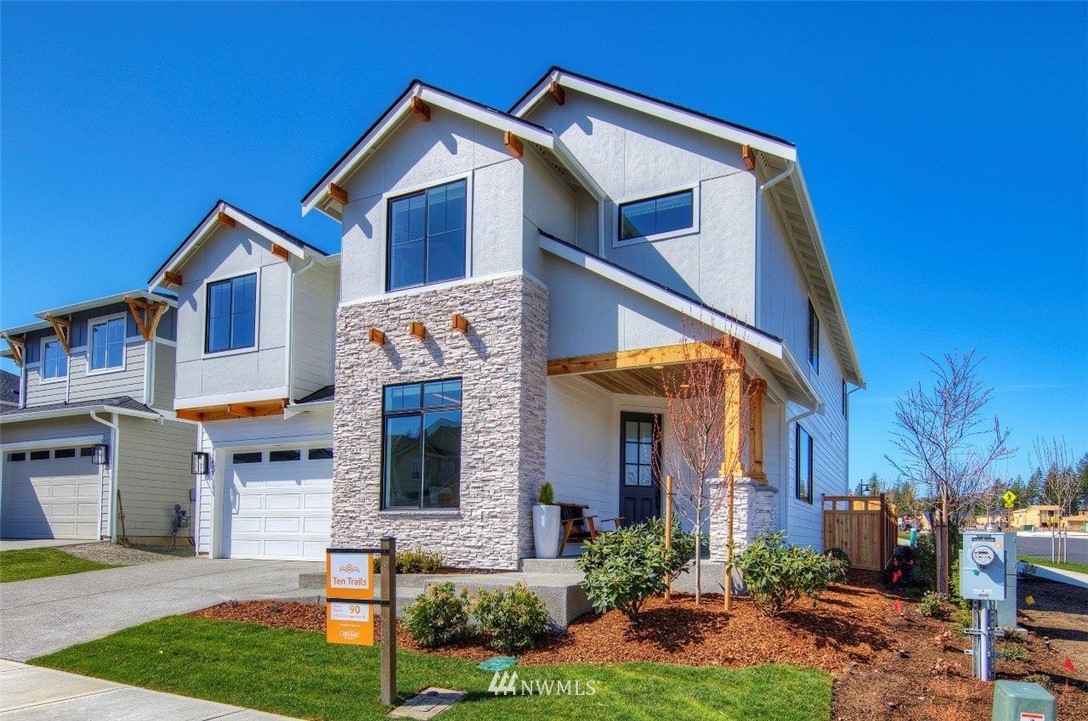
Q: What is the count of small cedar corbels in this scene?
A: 11